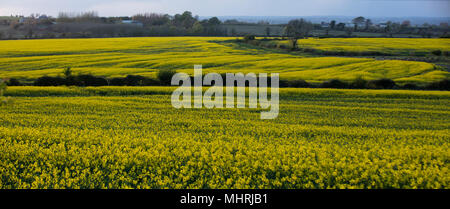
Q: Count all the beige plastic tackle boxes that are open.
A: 0